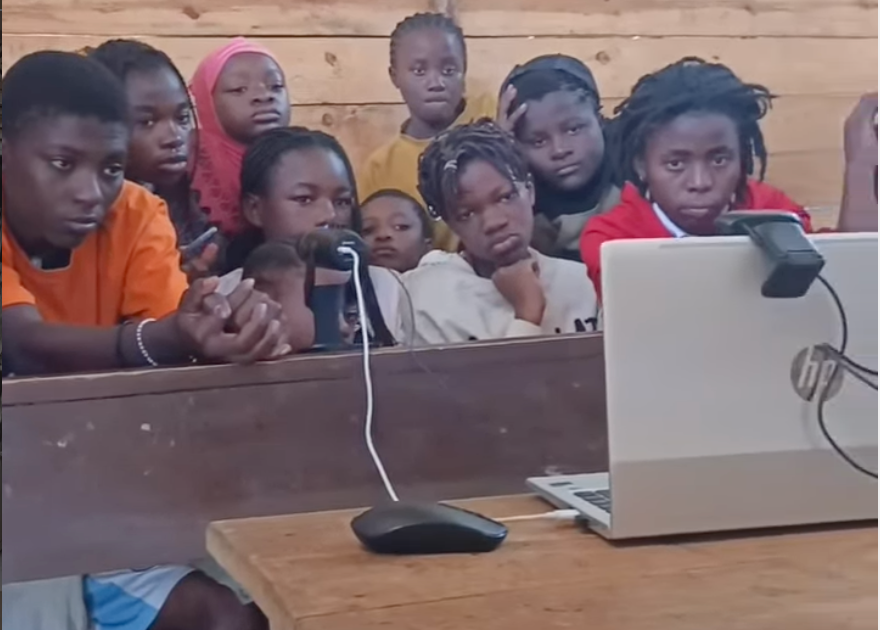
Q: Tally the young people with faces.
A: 9